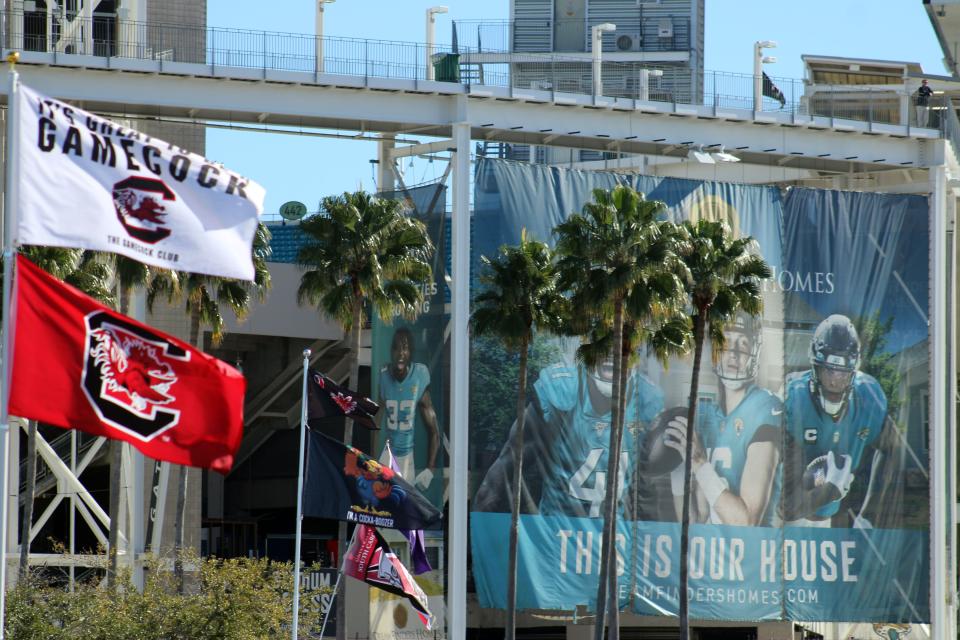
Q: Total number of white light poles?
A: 5